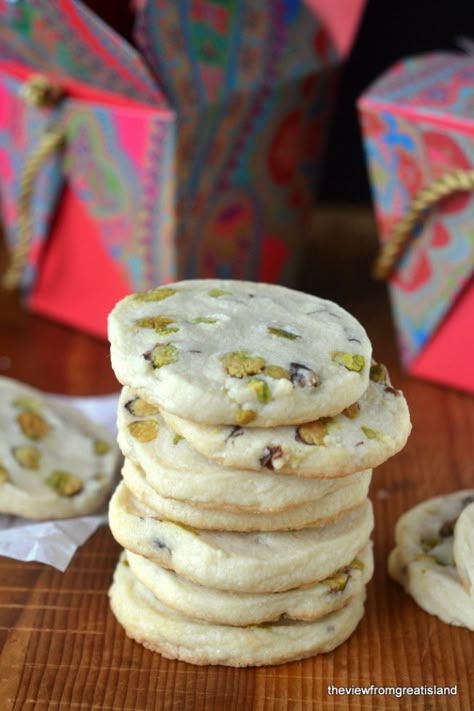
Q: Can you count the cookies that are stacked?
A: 7